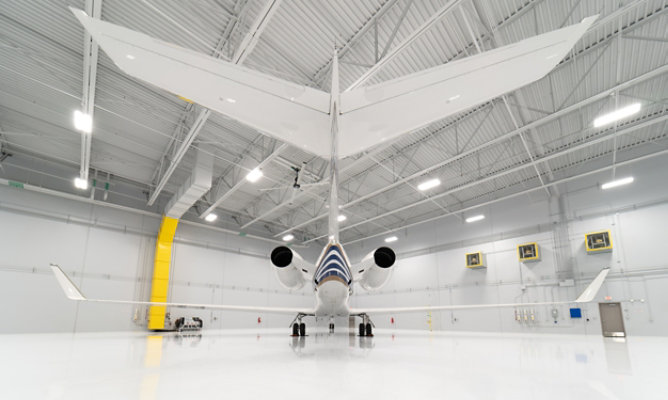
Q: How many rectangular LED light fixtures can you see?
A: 11